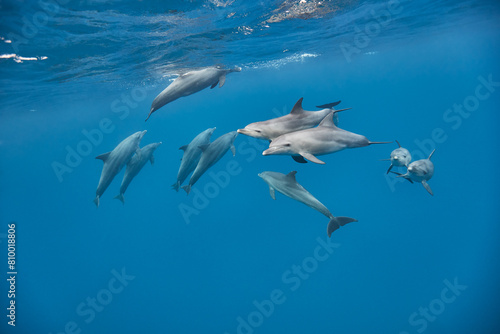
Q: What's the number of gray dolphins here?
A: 10